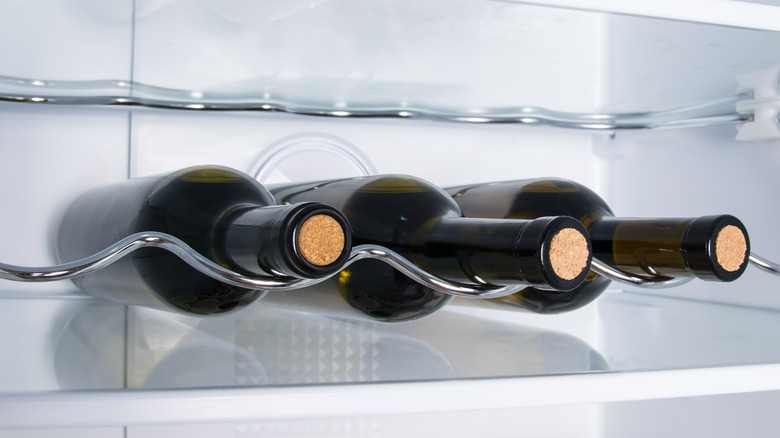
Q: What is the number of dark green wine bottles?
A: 3